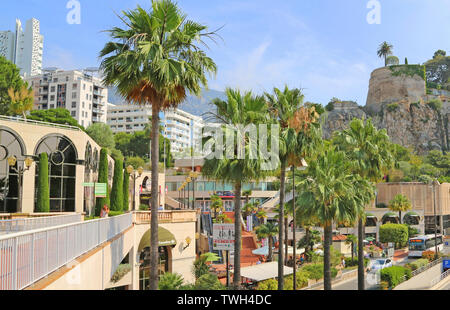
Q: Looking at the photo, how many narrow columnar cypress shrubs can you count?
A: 4